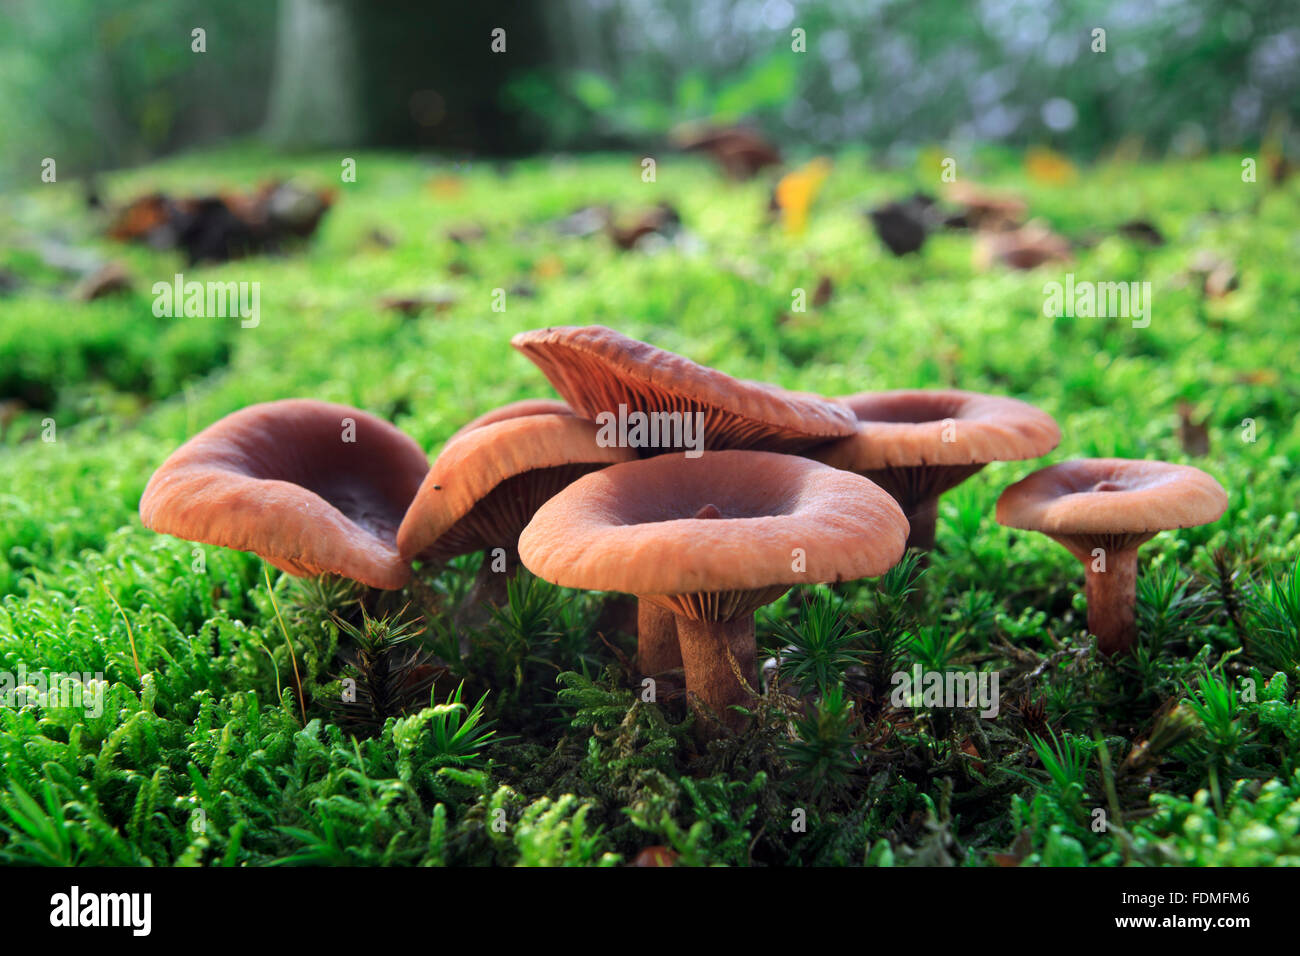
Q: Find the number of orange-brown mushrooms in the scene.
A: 6